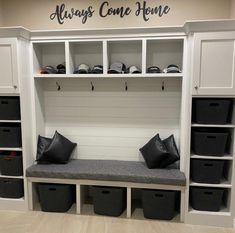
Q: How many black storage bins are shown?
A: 11